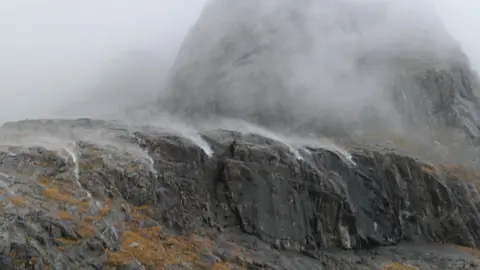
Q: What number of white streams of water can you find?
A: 5